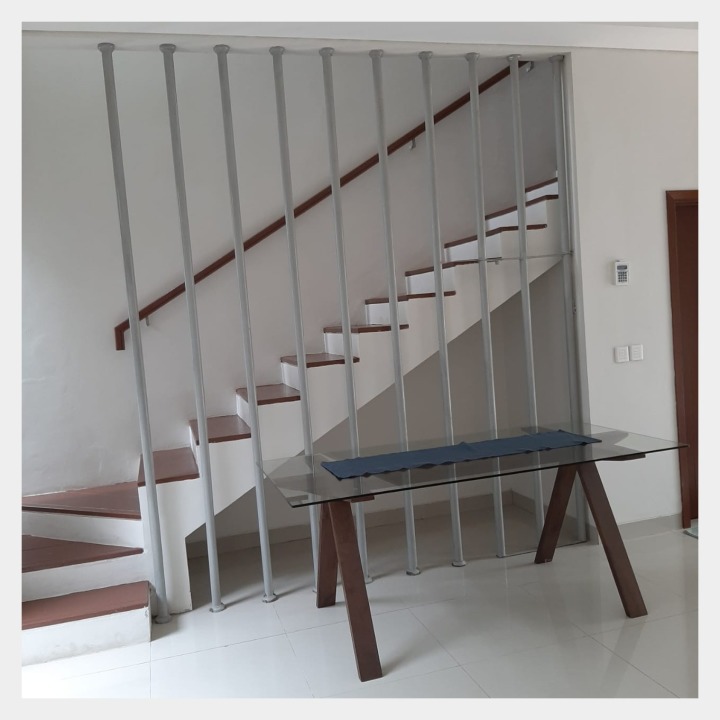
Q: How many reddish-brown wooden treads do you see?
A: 13